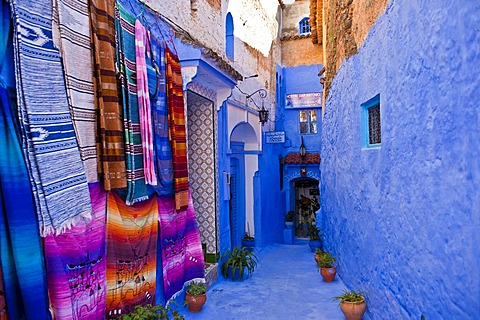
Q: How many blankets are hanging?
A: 11